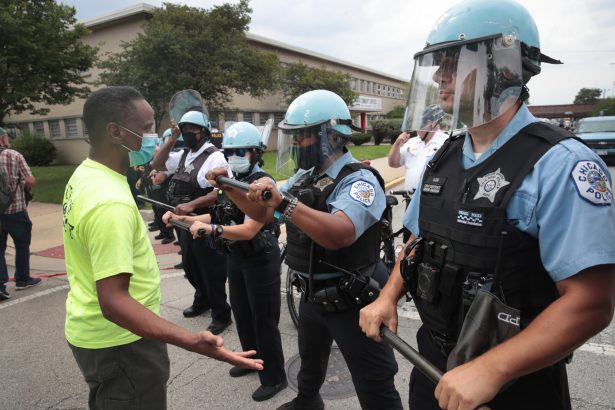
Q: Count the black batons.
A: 4